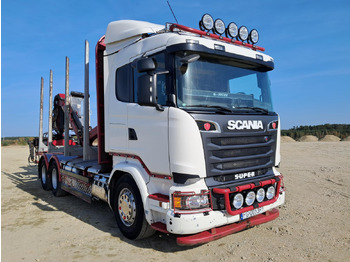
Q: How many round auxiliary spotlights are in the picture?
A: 9